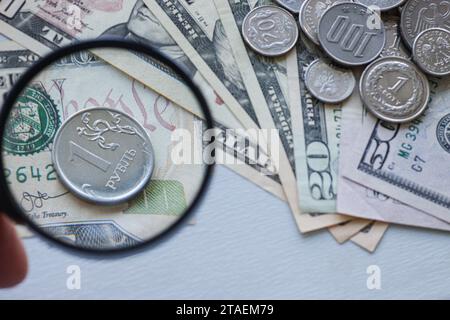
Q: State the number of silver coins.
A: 11